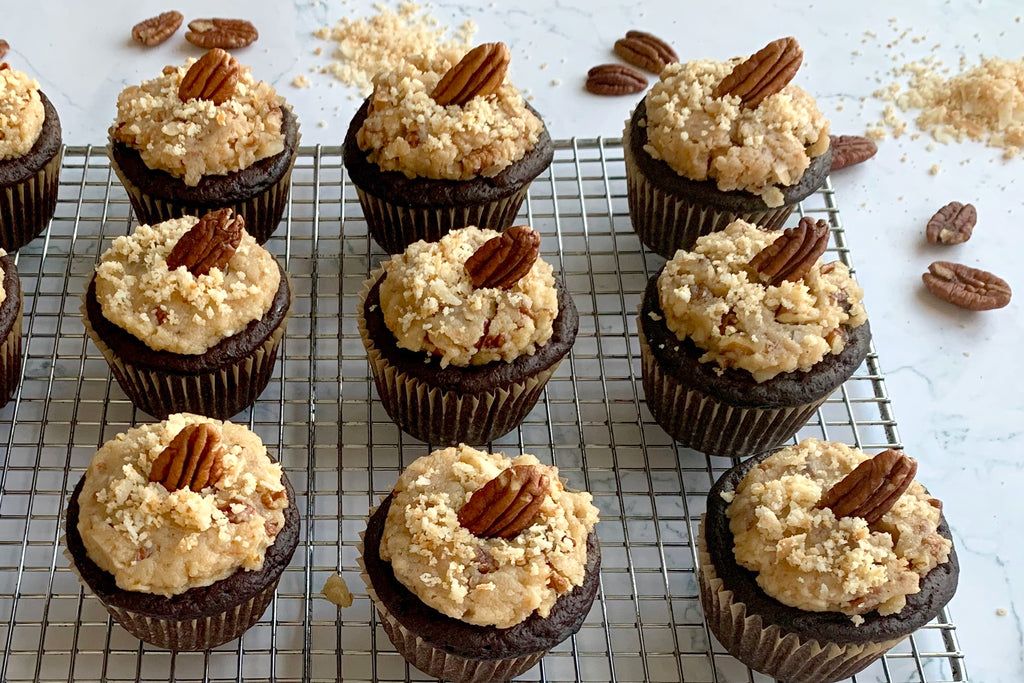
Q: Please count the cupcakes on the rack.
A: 11